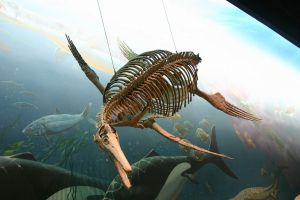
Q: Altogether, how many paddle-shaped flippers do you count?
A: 4